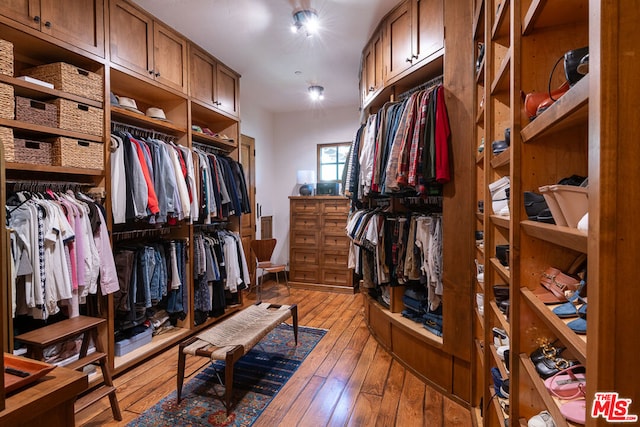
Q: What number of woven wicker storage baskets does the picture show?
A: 8